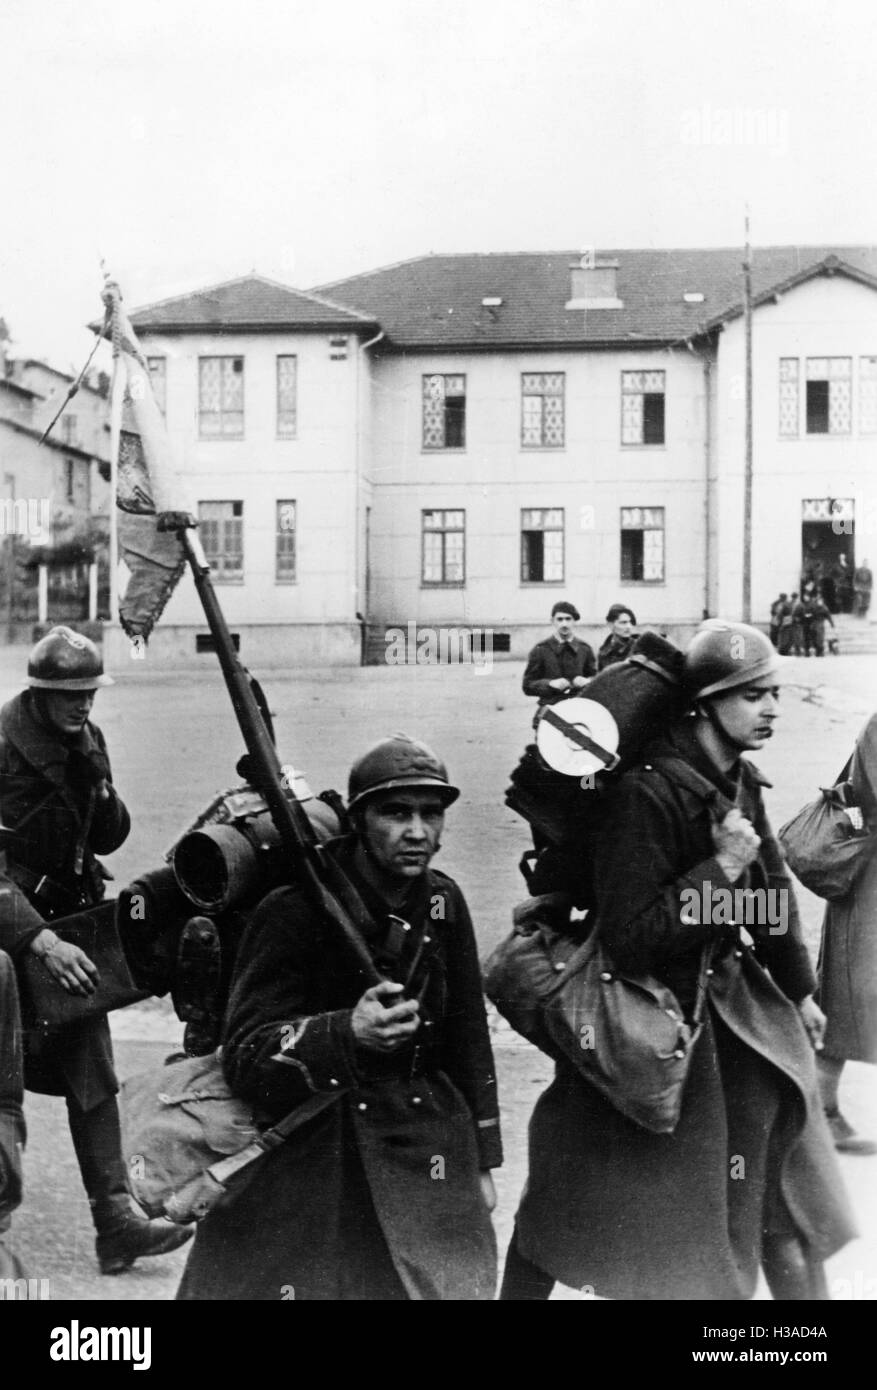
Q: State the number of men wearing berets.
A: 2